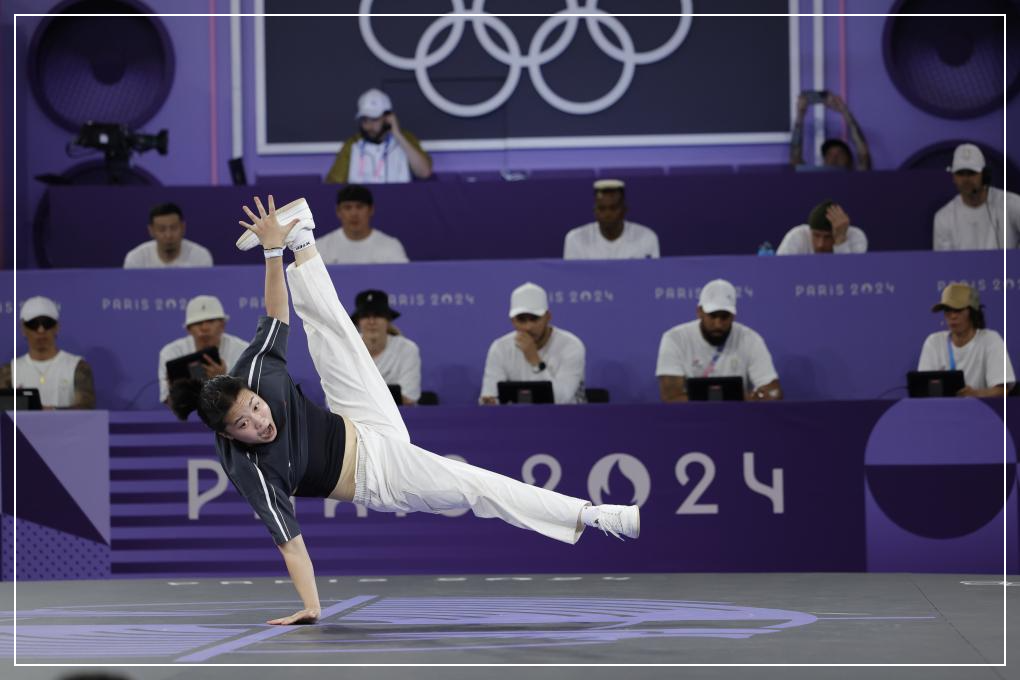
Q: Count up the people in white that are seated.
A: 11